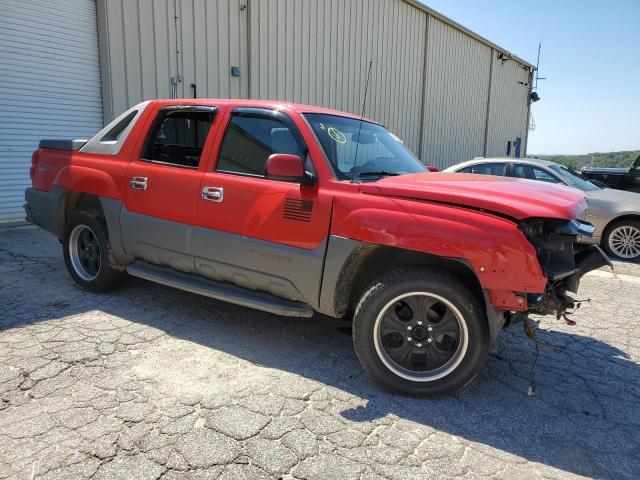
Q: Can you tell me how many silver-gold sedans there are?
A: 1